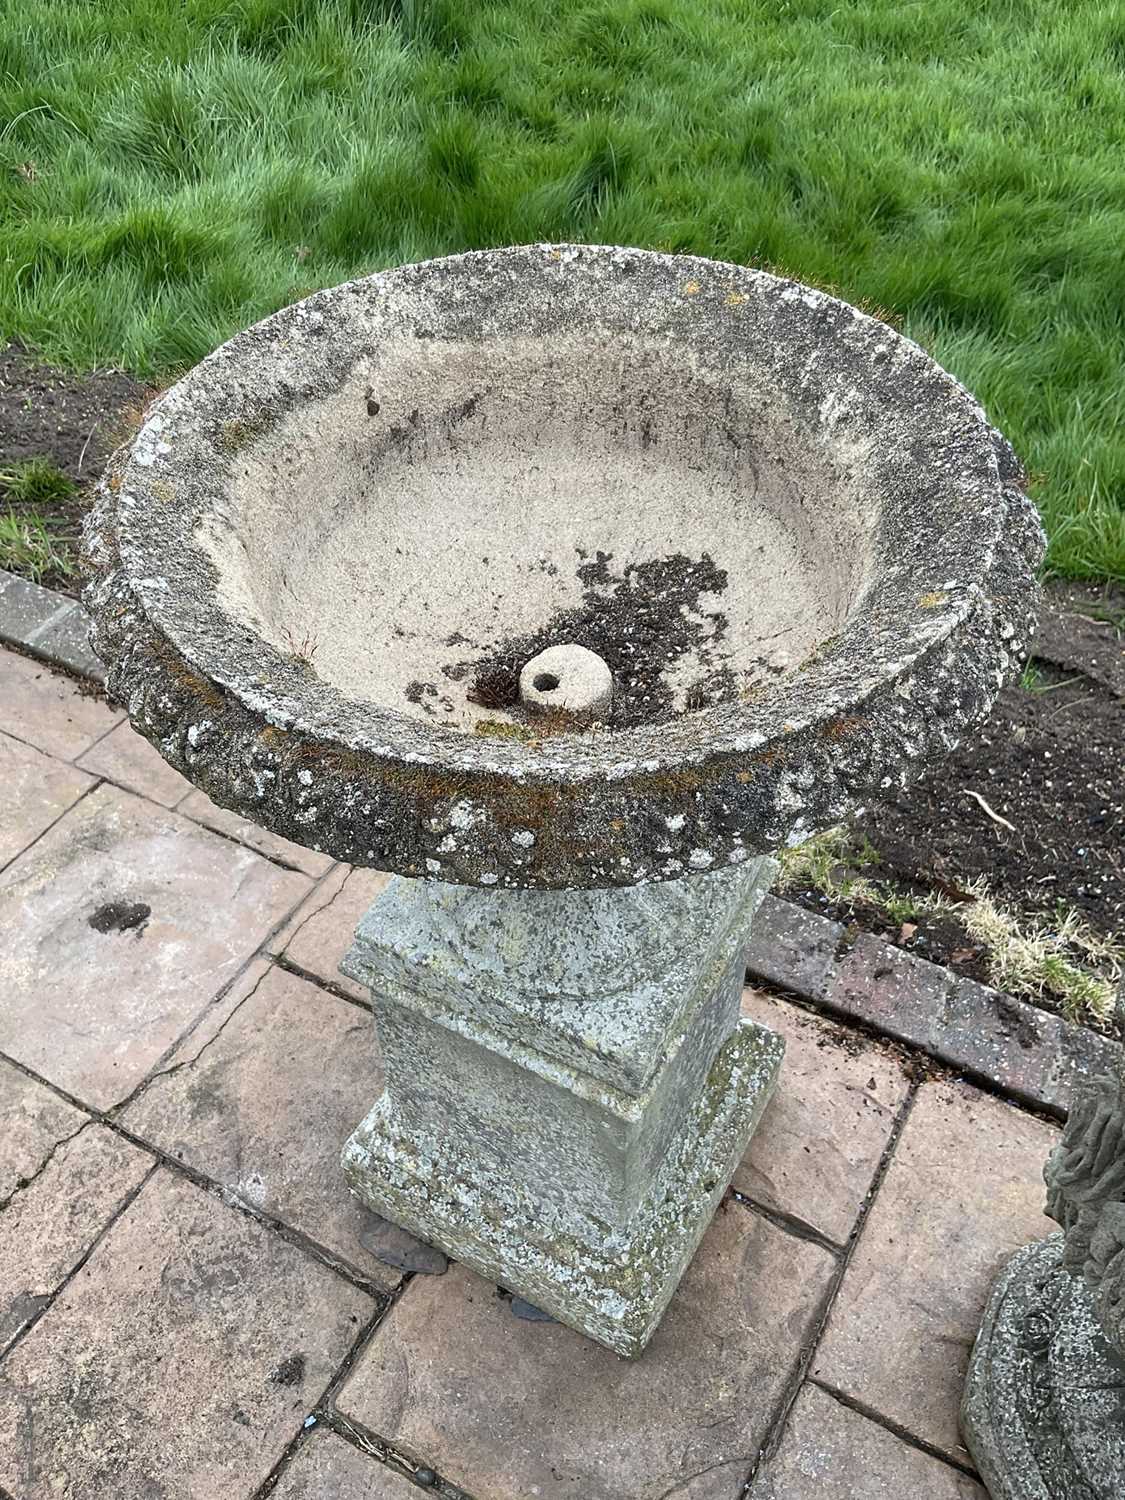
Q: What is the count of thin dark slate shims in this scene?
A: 2